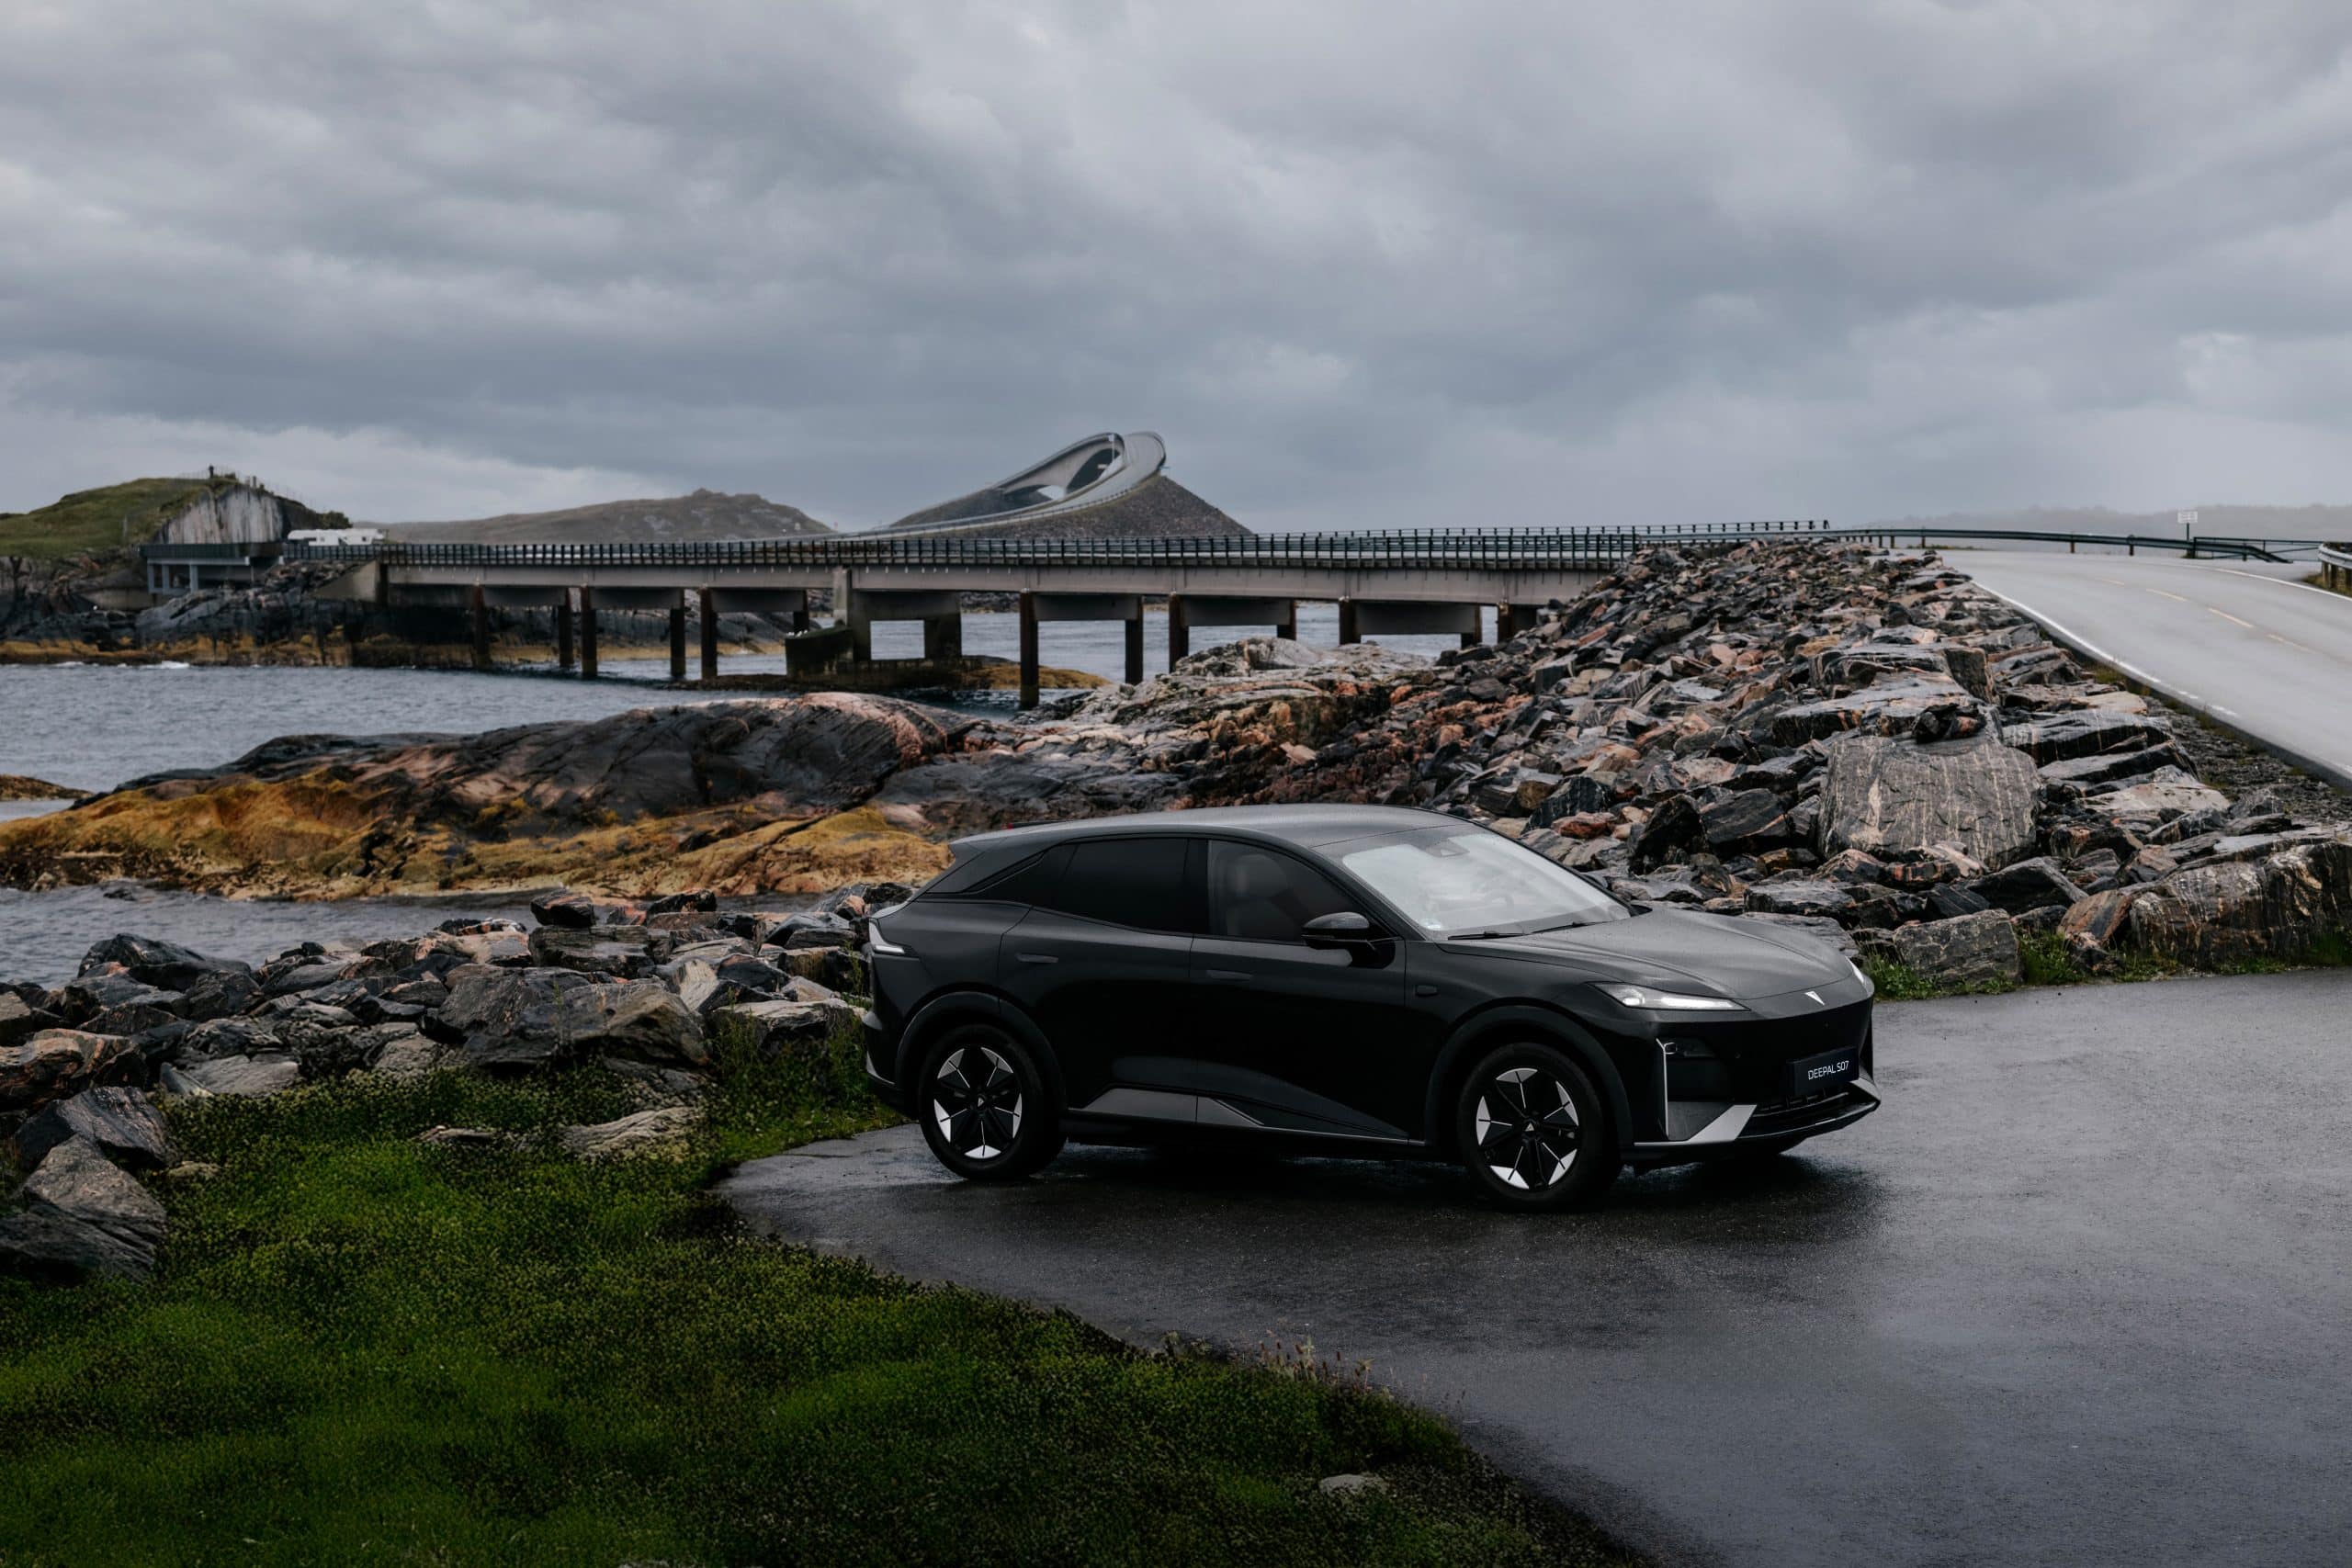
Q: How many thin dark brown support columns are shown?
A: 13